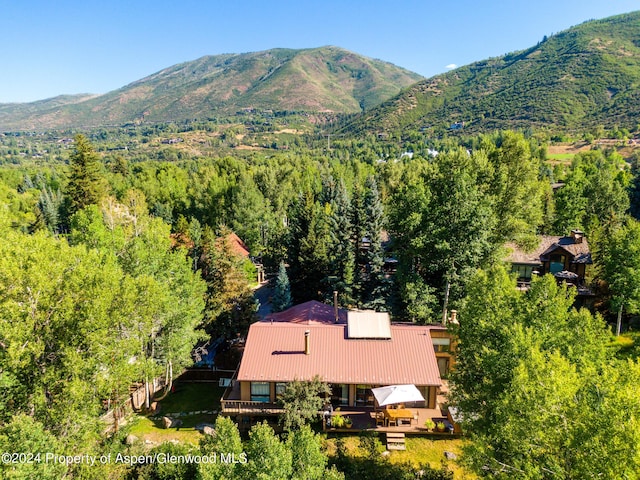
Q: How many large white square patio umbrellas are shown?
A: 1